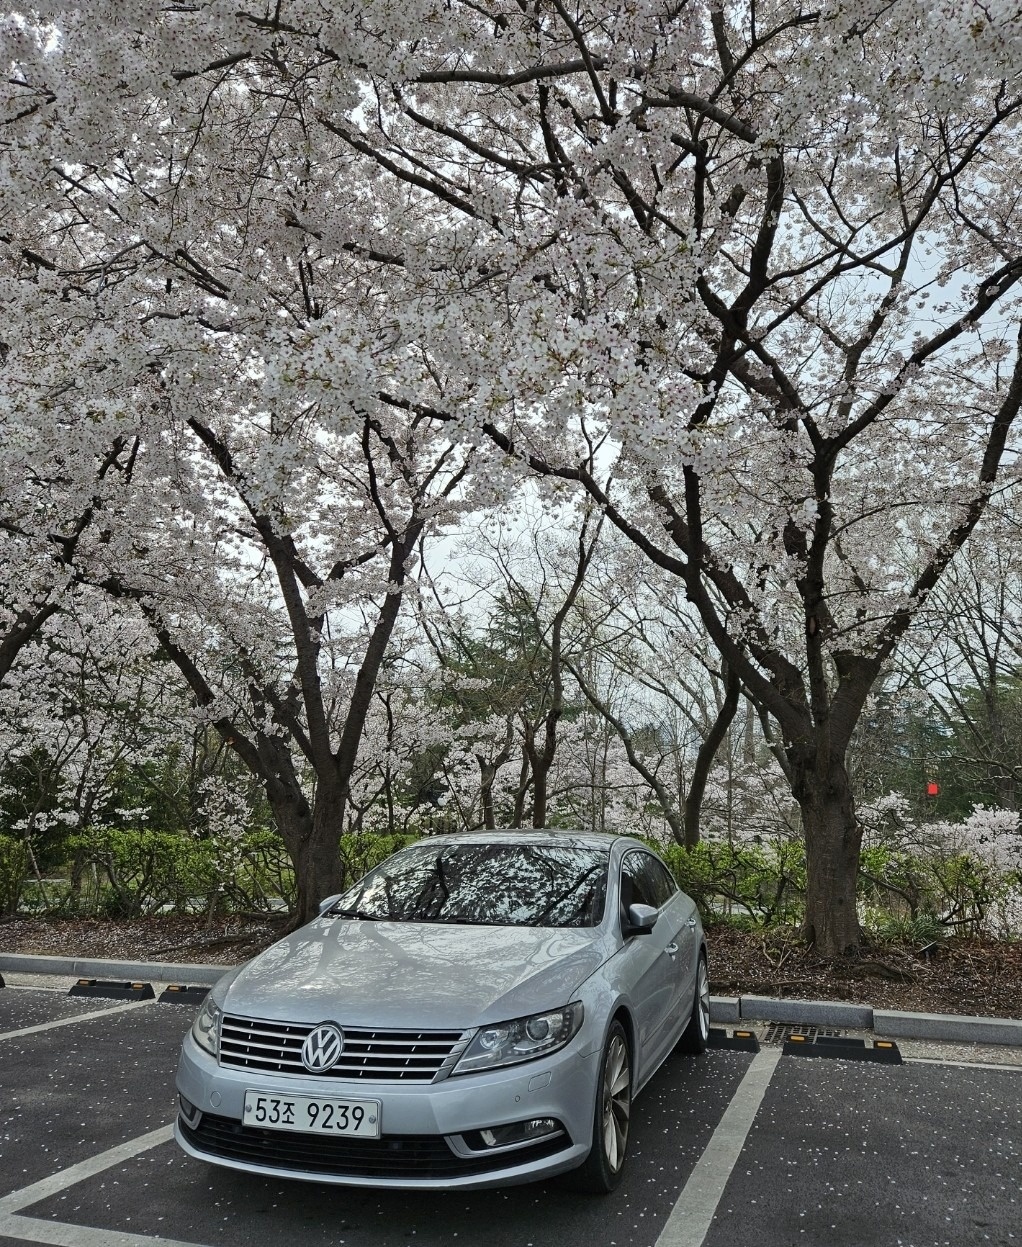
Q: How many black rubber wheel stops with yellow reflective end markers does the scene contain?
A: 4